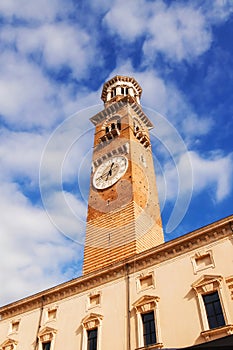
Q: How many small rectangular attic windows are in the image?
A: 5